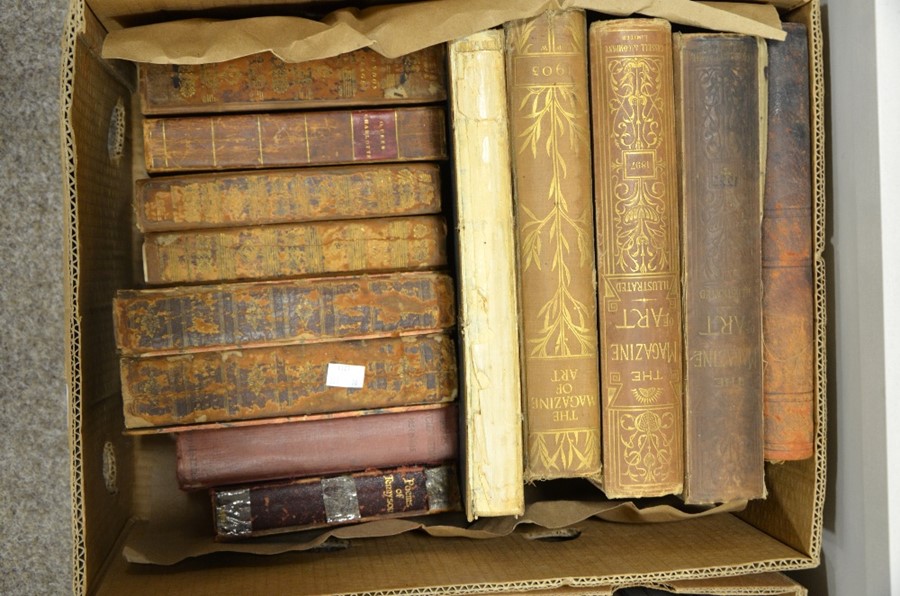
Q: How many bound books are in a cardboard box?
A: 13